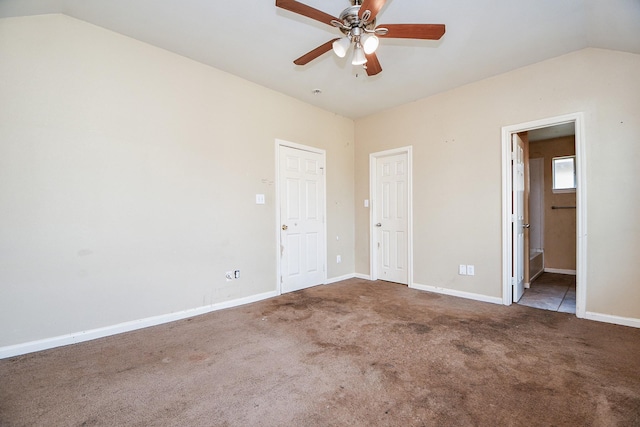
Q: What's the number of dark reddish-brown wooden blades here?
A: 5